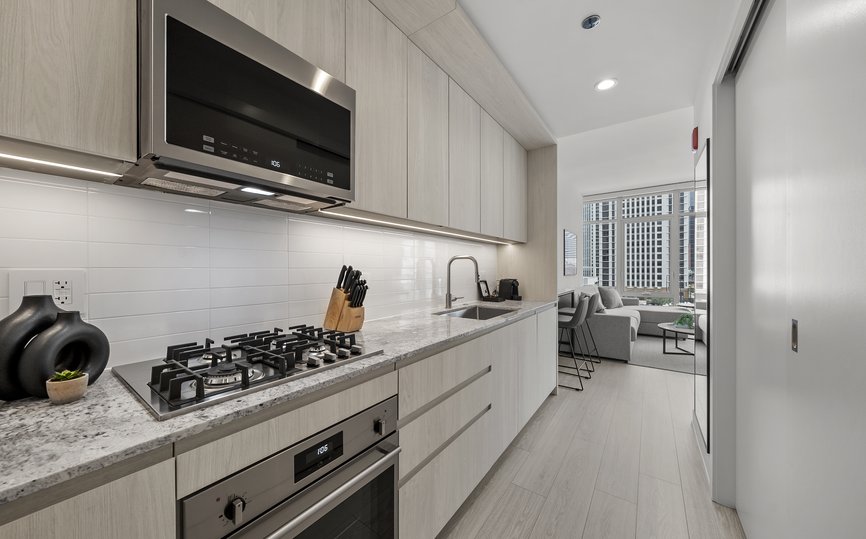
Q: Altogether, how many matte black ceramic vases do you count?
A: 2